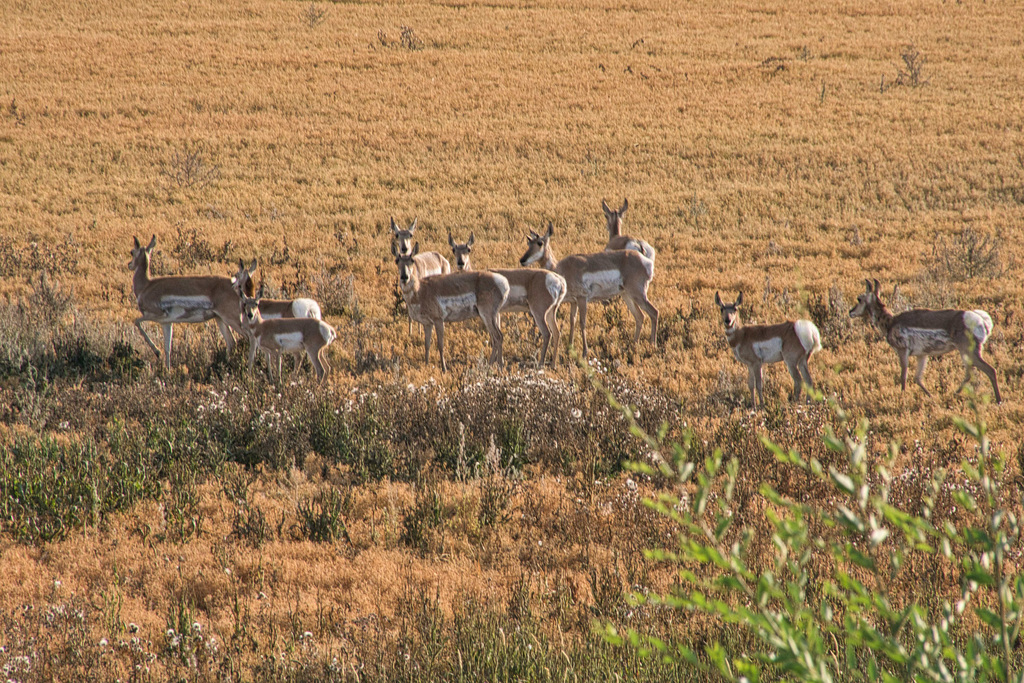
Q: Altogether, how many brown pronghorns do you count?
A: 10